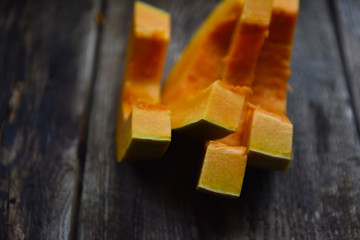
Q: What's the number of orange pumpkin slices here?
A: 4